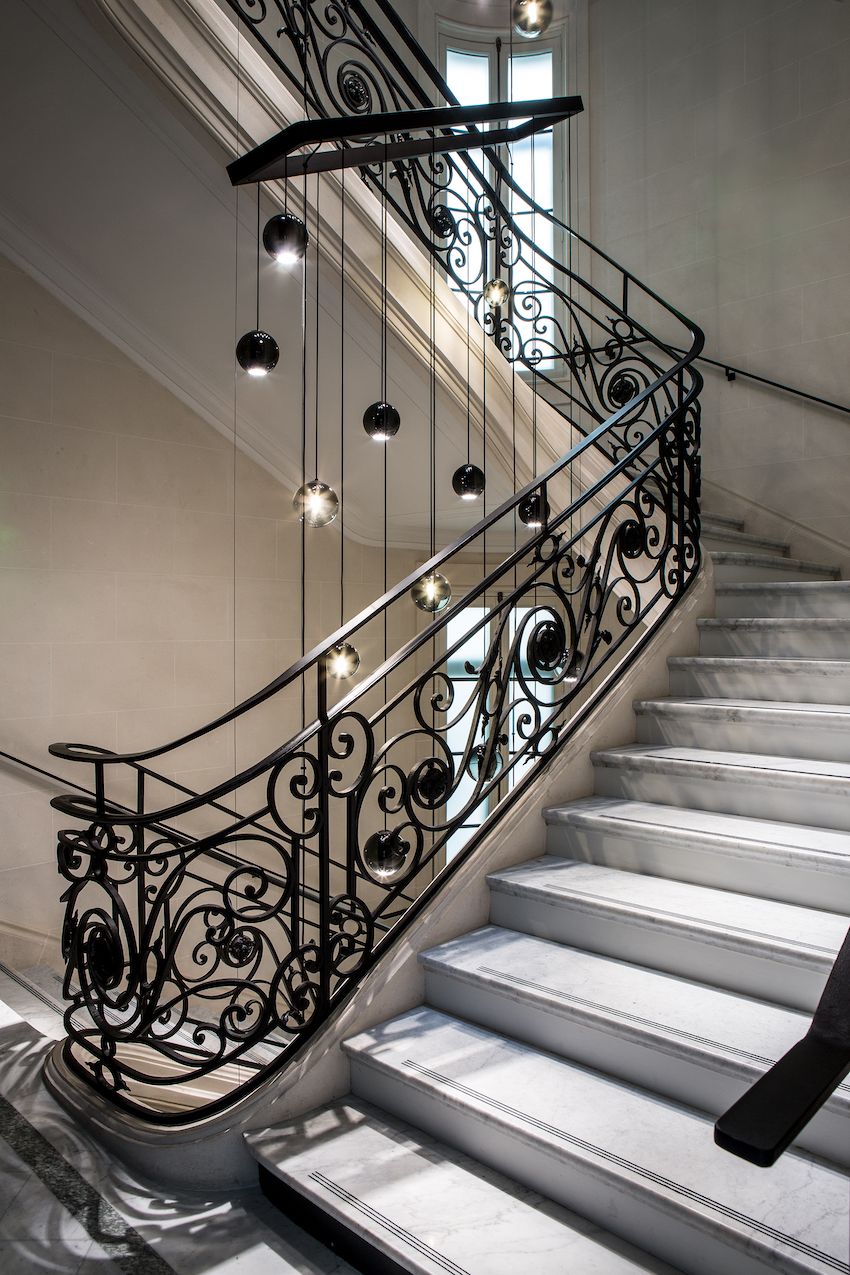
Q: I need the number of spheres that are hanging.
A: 13